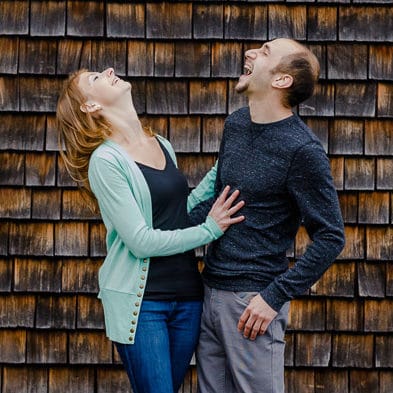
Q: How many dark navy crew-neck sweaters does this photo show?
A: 1